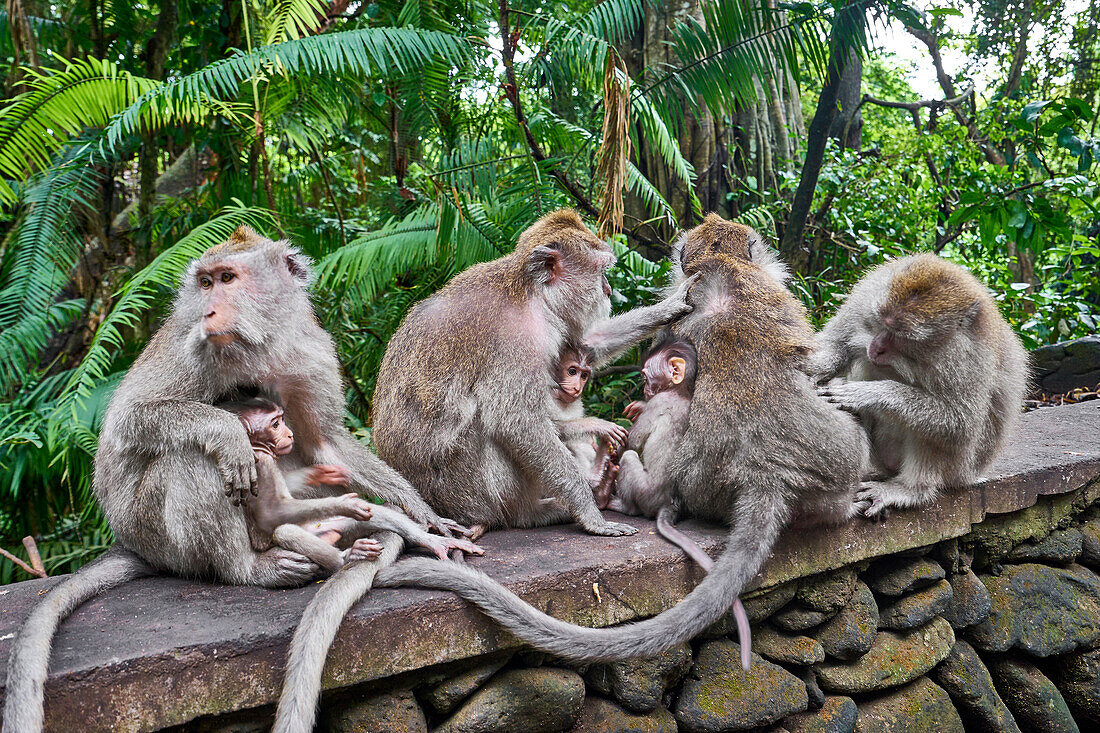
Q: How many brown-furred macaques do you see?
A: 7